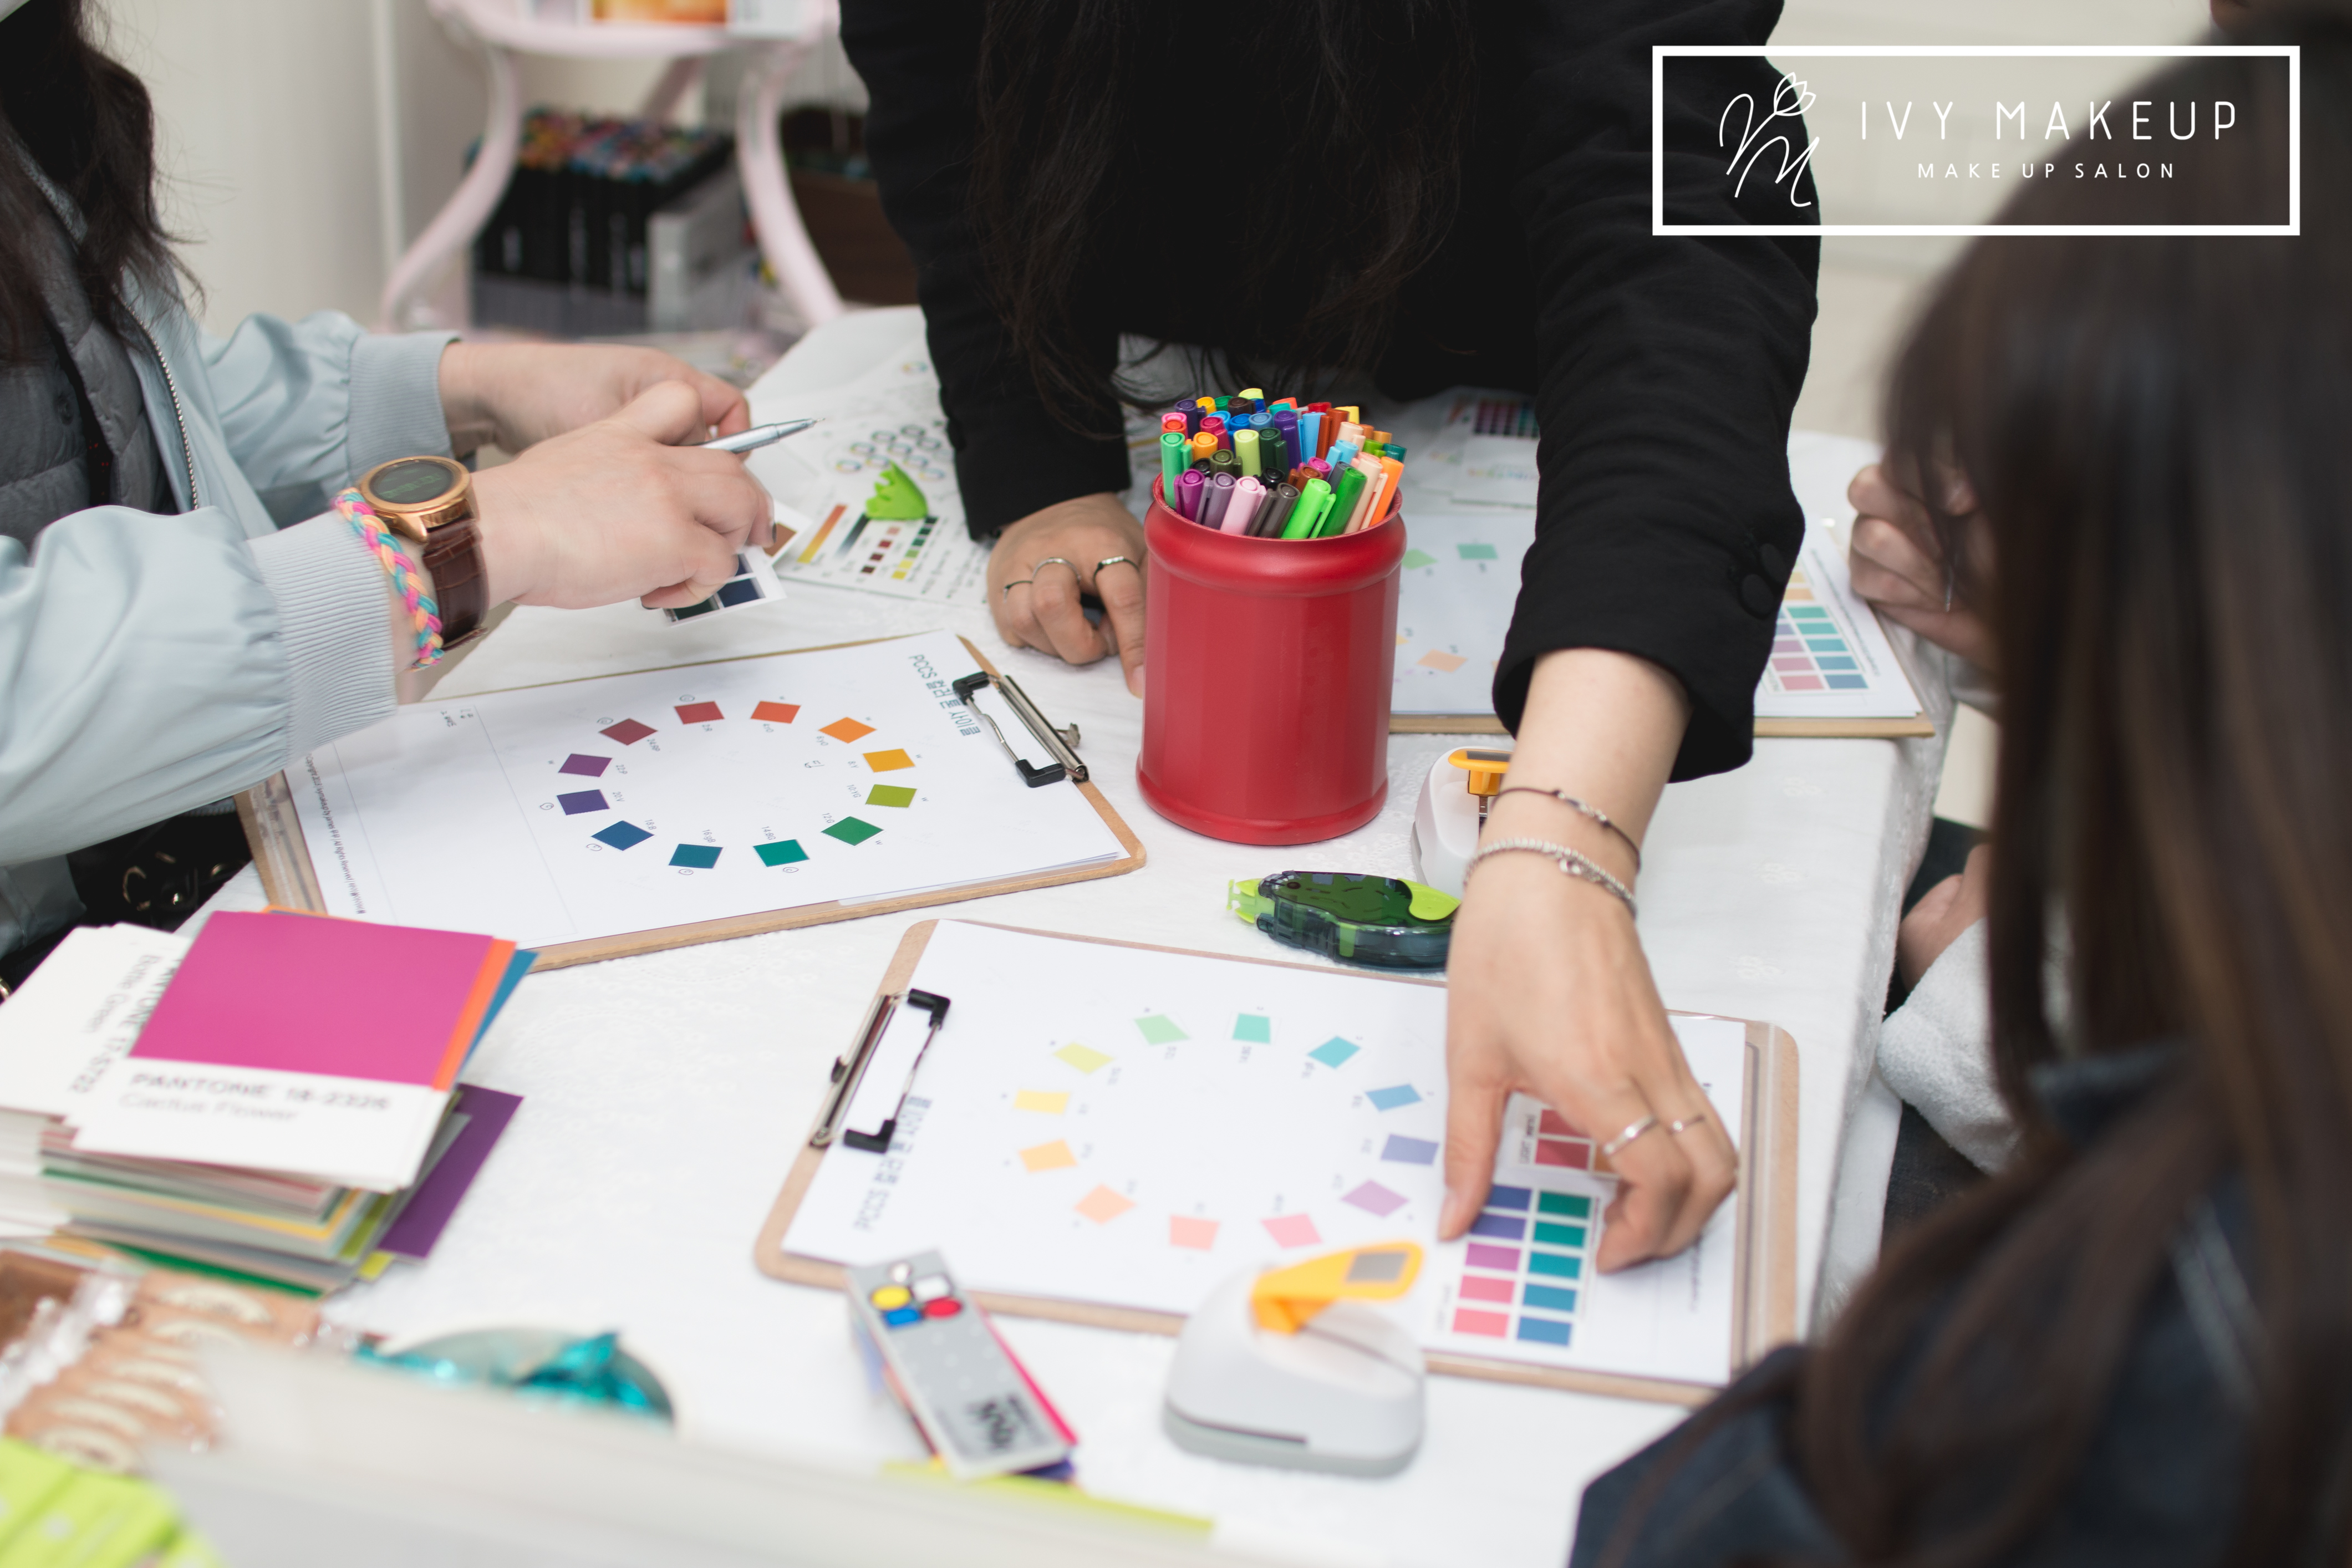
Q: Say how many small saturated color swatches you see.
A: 12